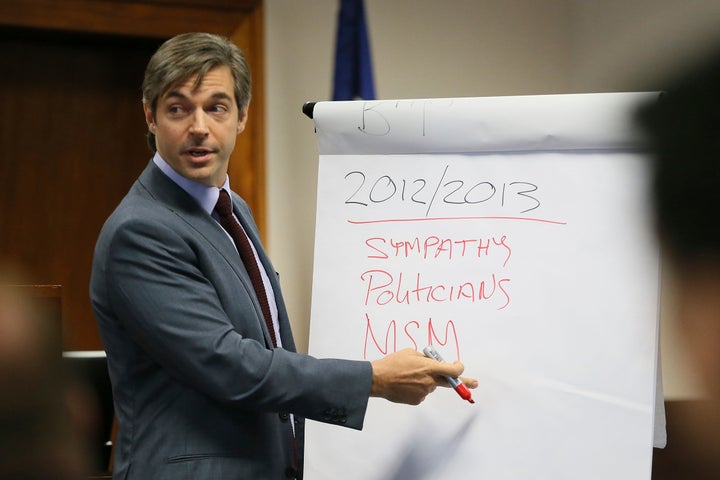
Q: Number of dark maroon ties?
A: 1